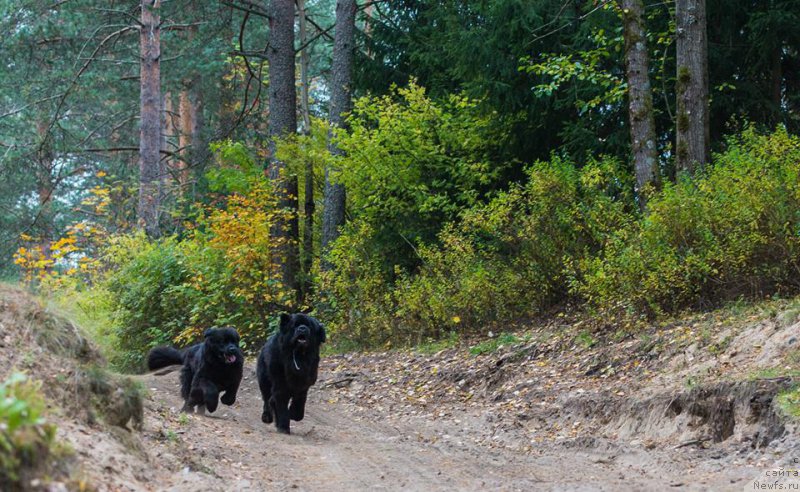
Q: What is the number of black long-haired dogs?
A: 2